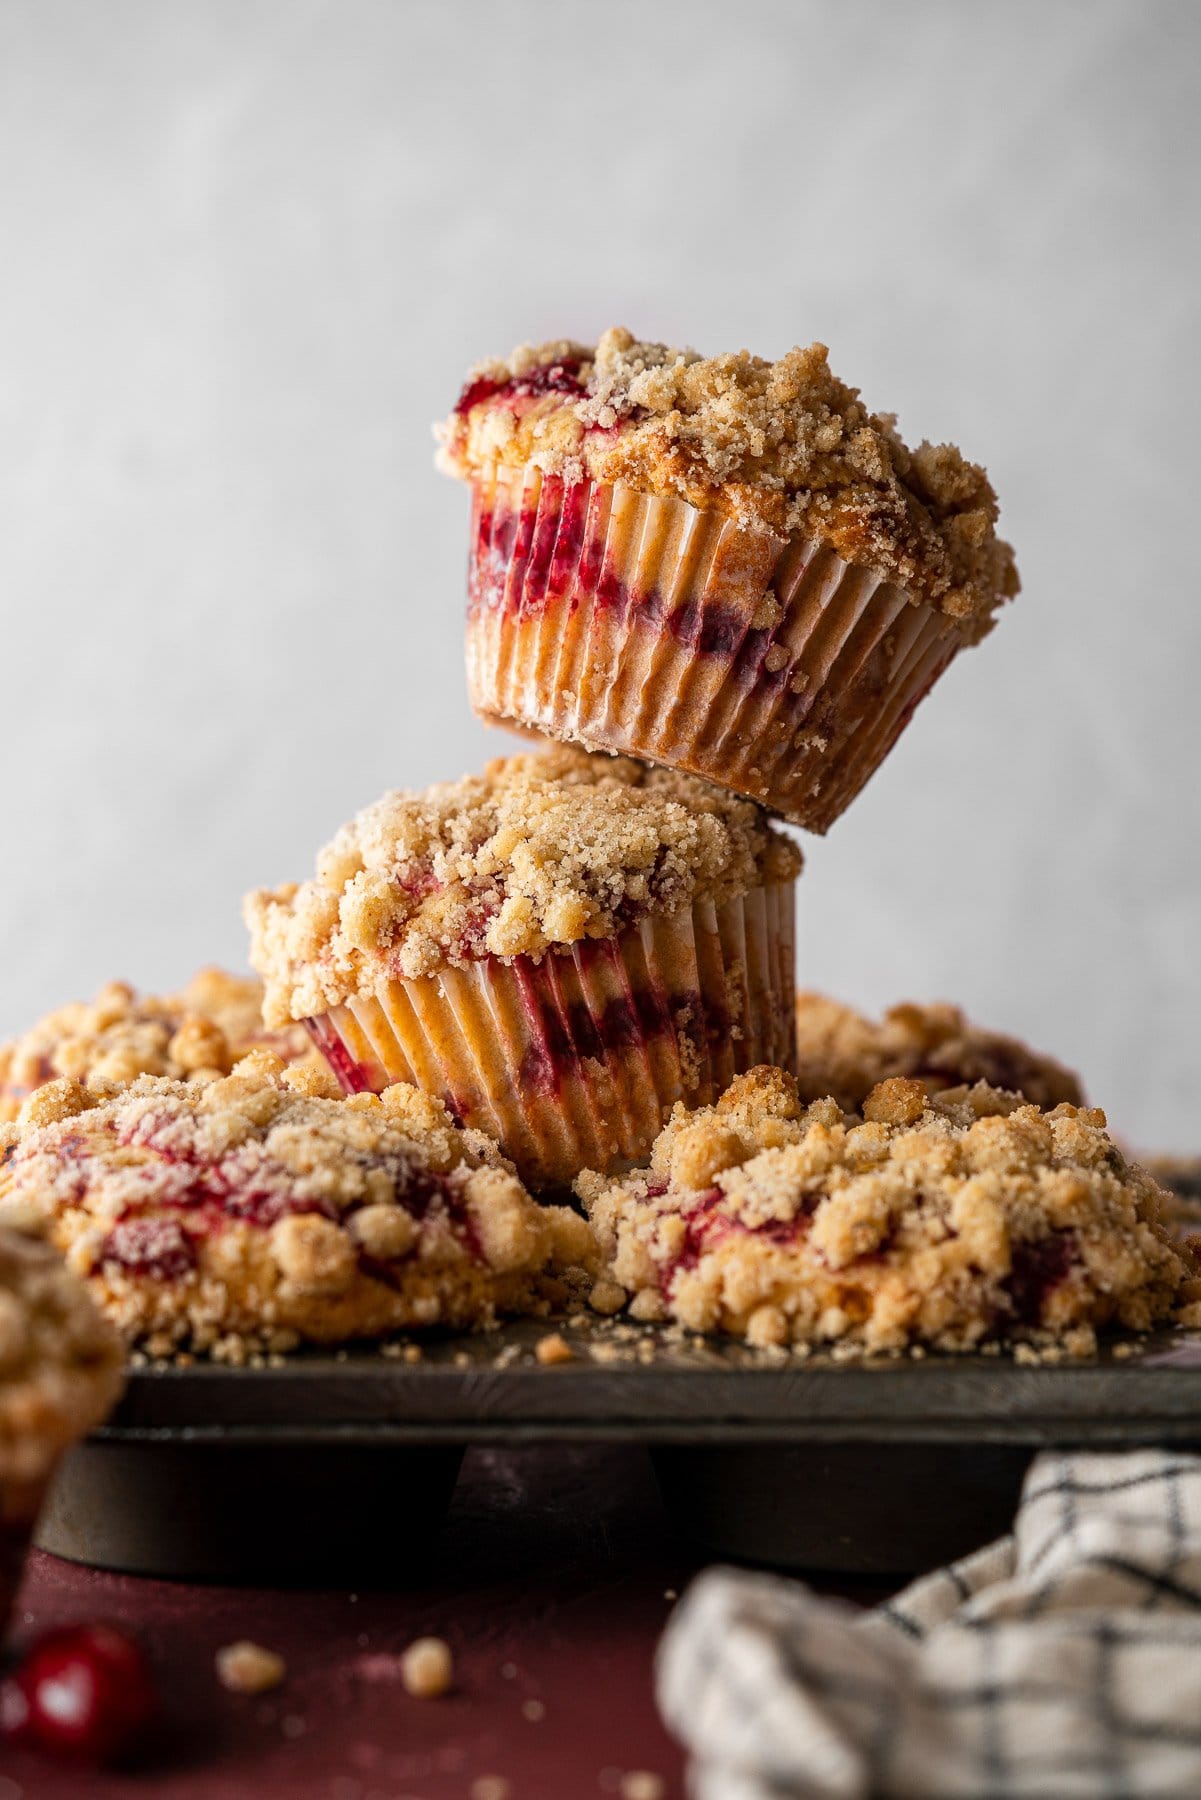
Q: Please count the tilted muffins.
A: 2